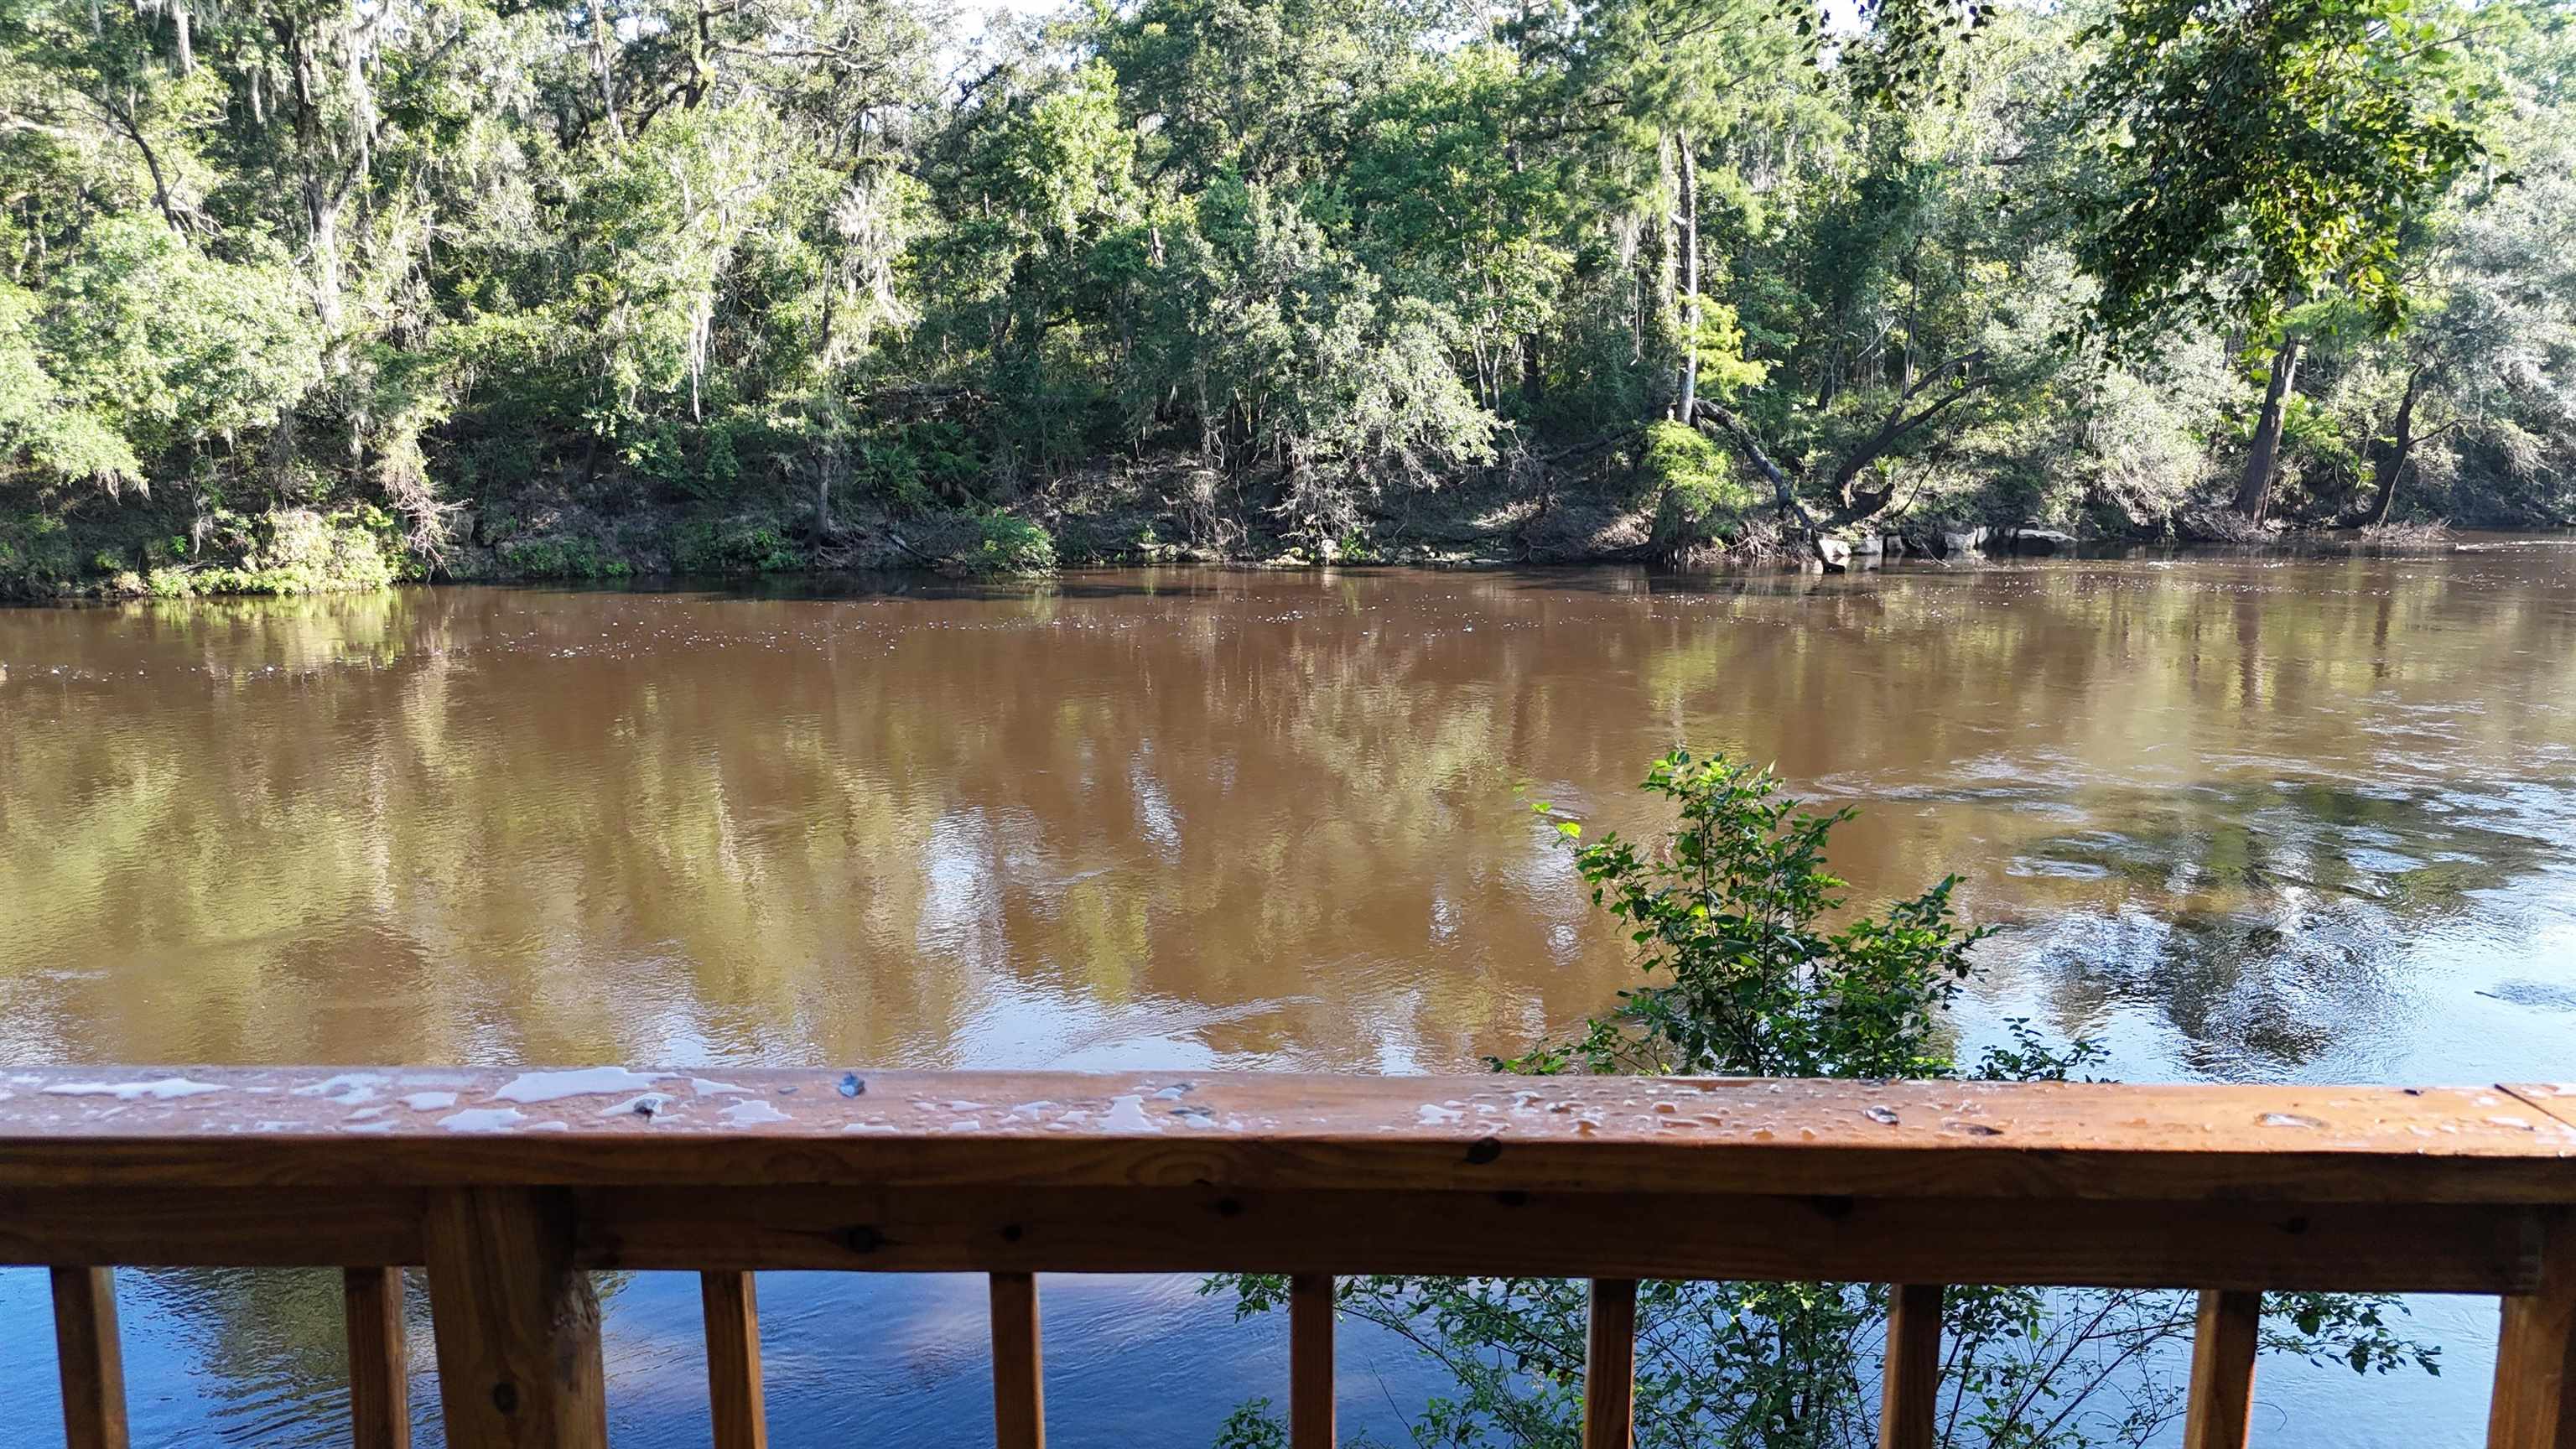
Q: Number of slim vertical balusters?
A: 8